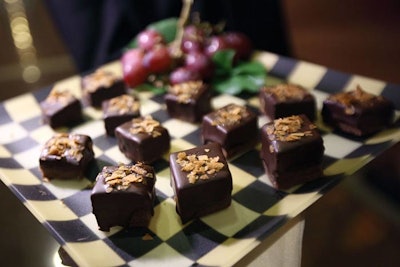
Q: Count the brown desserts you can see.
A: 12